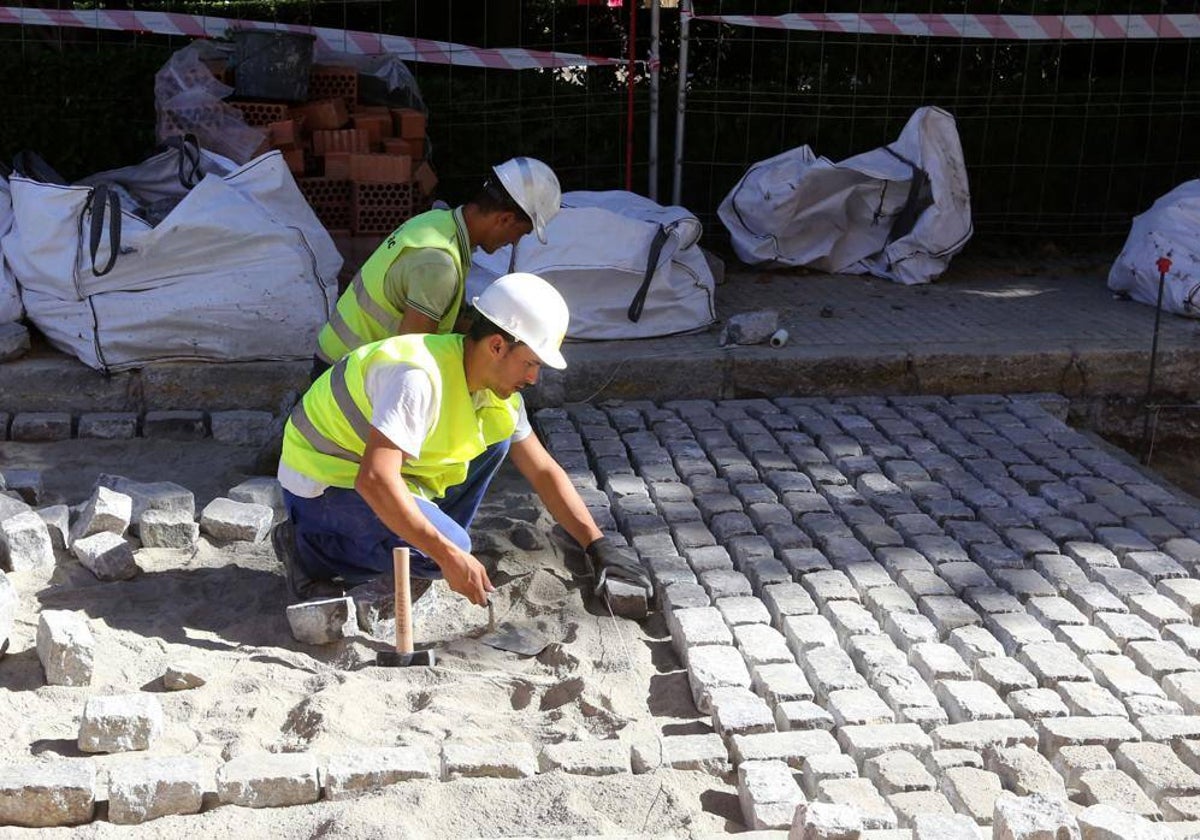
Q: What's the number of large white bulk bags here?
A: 5